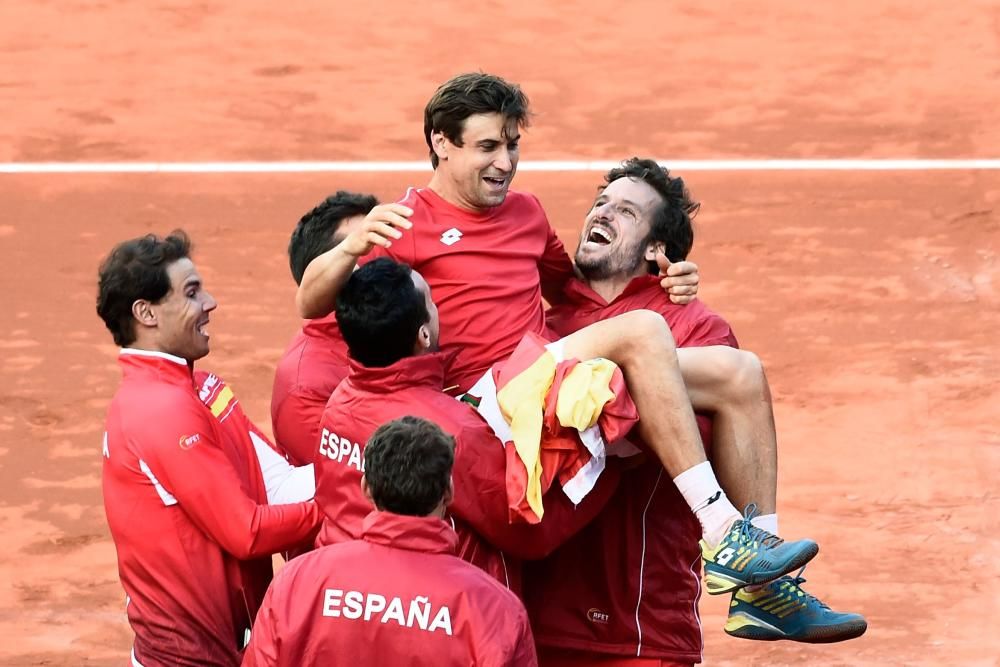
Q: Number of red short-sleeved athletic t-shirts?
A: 1